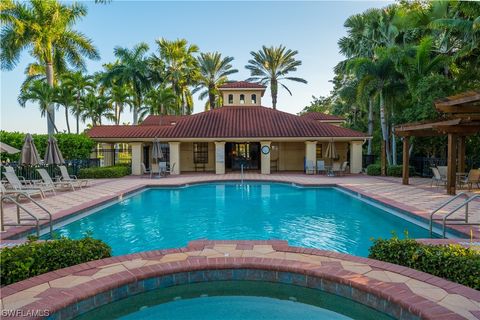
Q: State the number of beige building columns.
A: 6